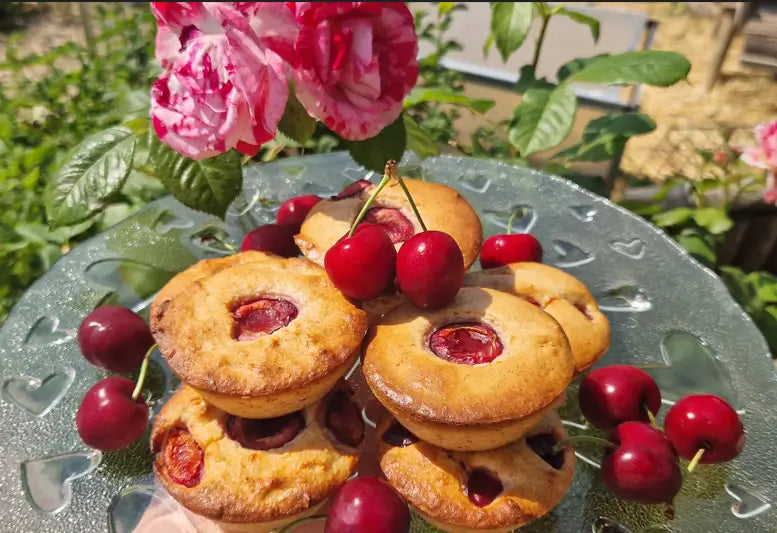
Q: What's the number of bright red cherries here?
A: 11